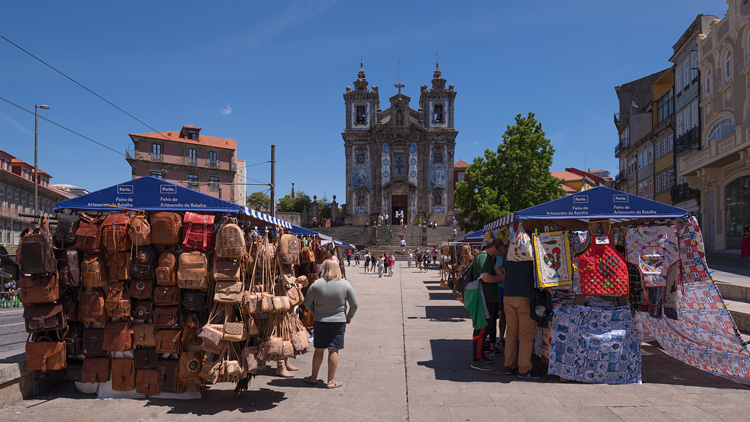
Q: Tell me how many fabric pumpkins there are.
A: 0